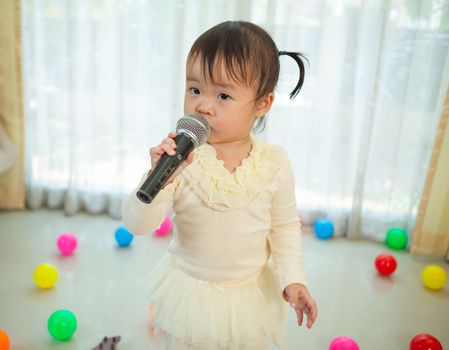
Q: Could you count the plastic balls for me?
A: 12